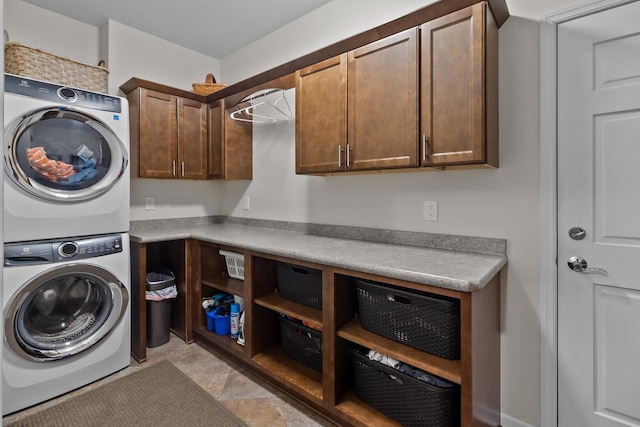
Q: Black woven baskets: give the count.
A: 4